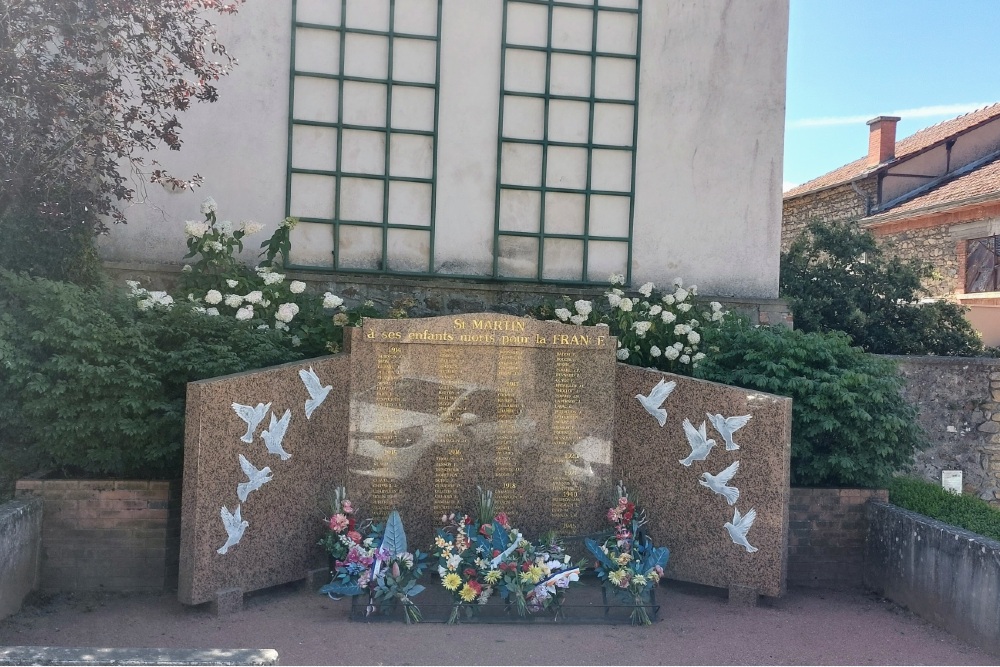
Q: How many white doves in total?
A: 10